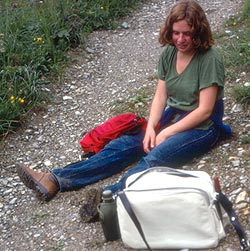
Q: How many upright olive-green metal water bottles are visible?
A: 1